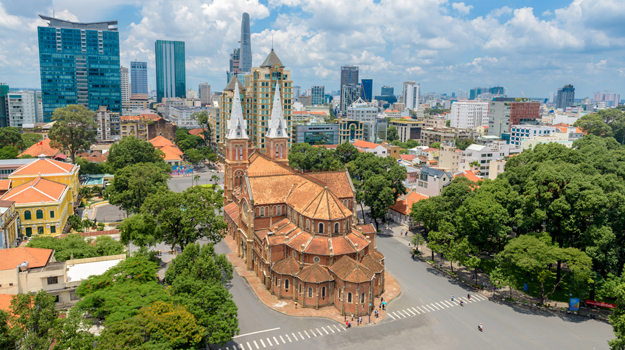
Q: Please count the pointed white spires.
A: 2